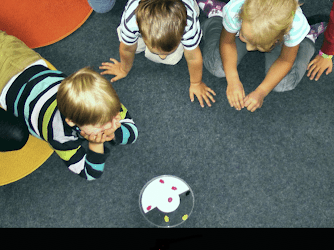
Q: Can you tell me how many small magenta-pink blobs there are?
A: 4